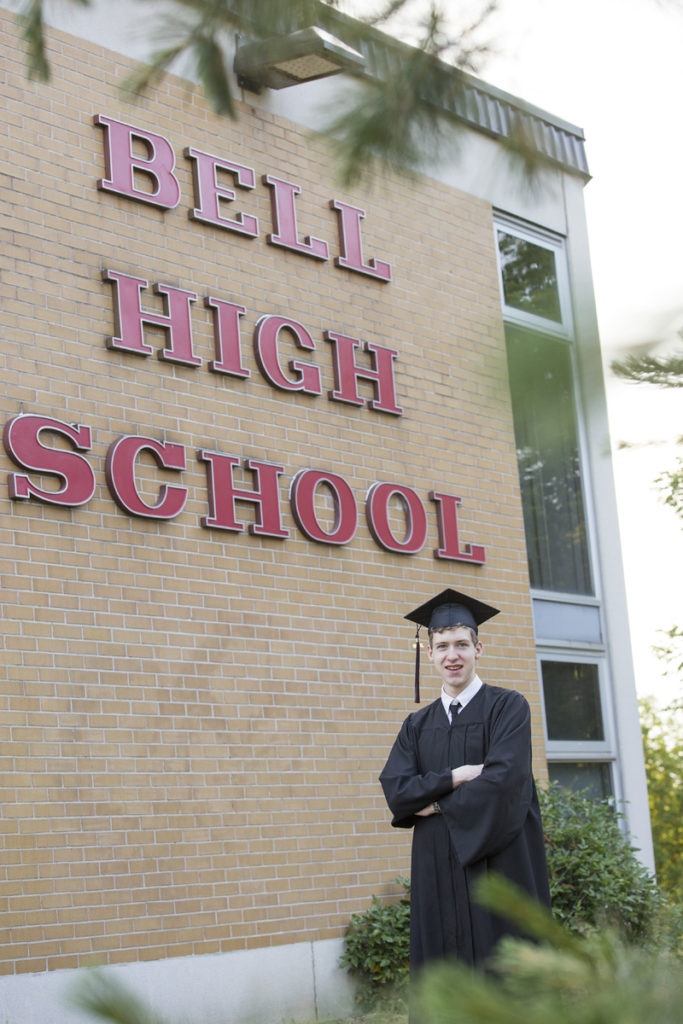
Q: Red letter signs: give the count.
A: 14